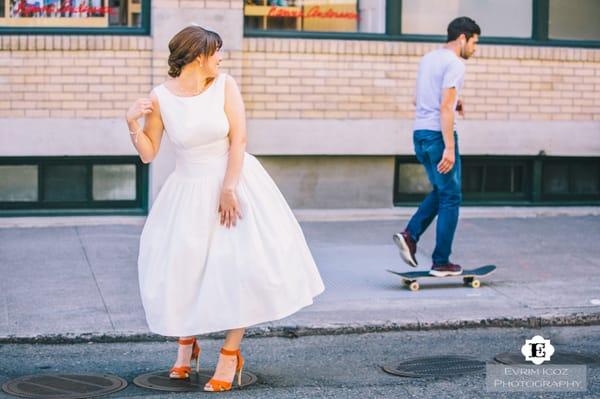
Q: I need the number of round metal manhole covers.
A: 4